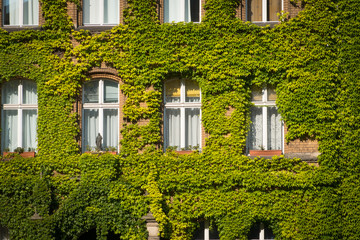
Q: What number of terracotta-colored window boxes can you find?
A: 4